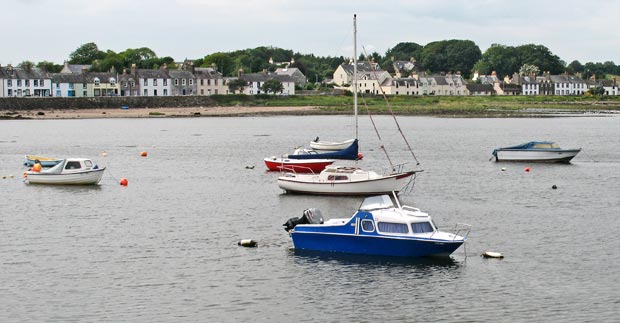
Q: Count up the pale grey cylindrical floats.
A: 2